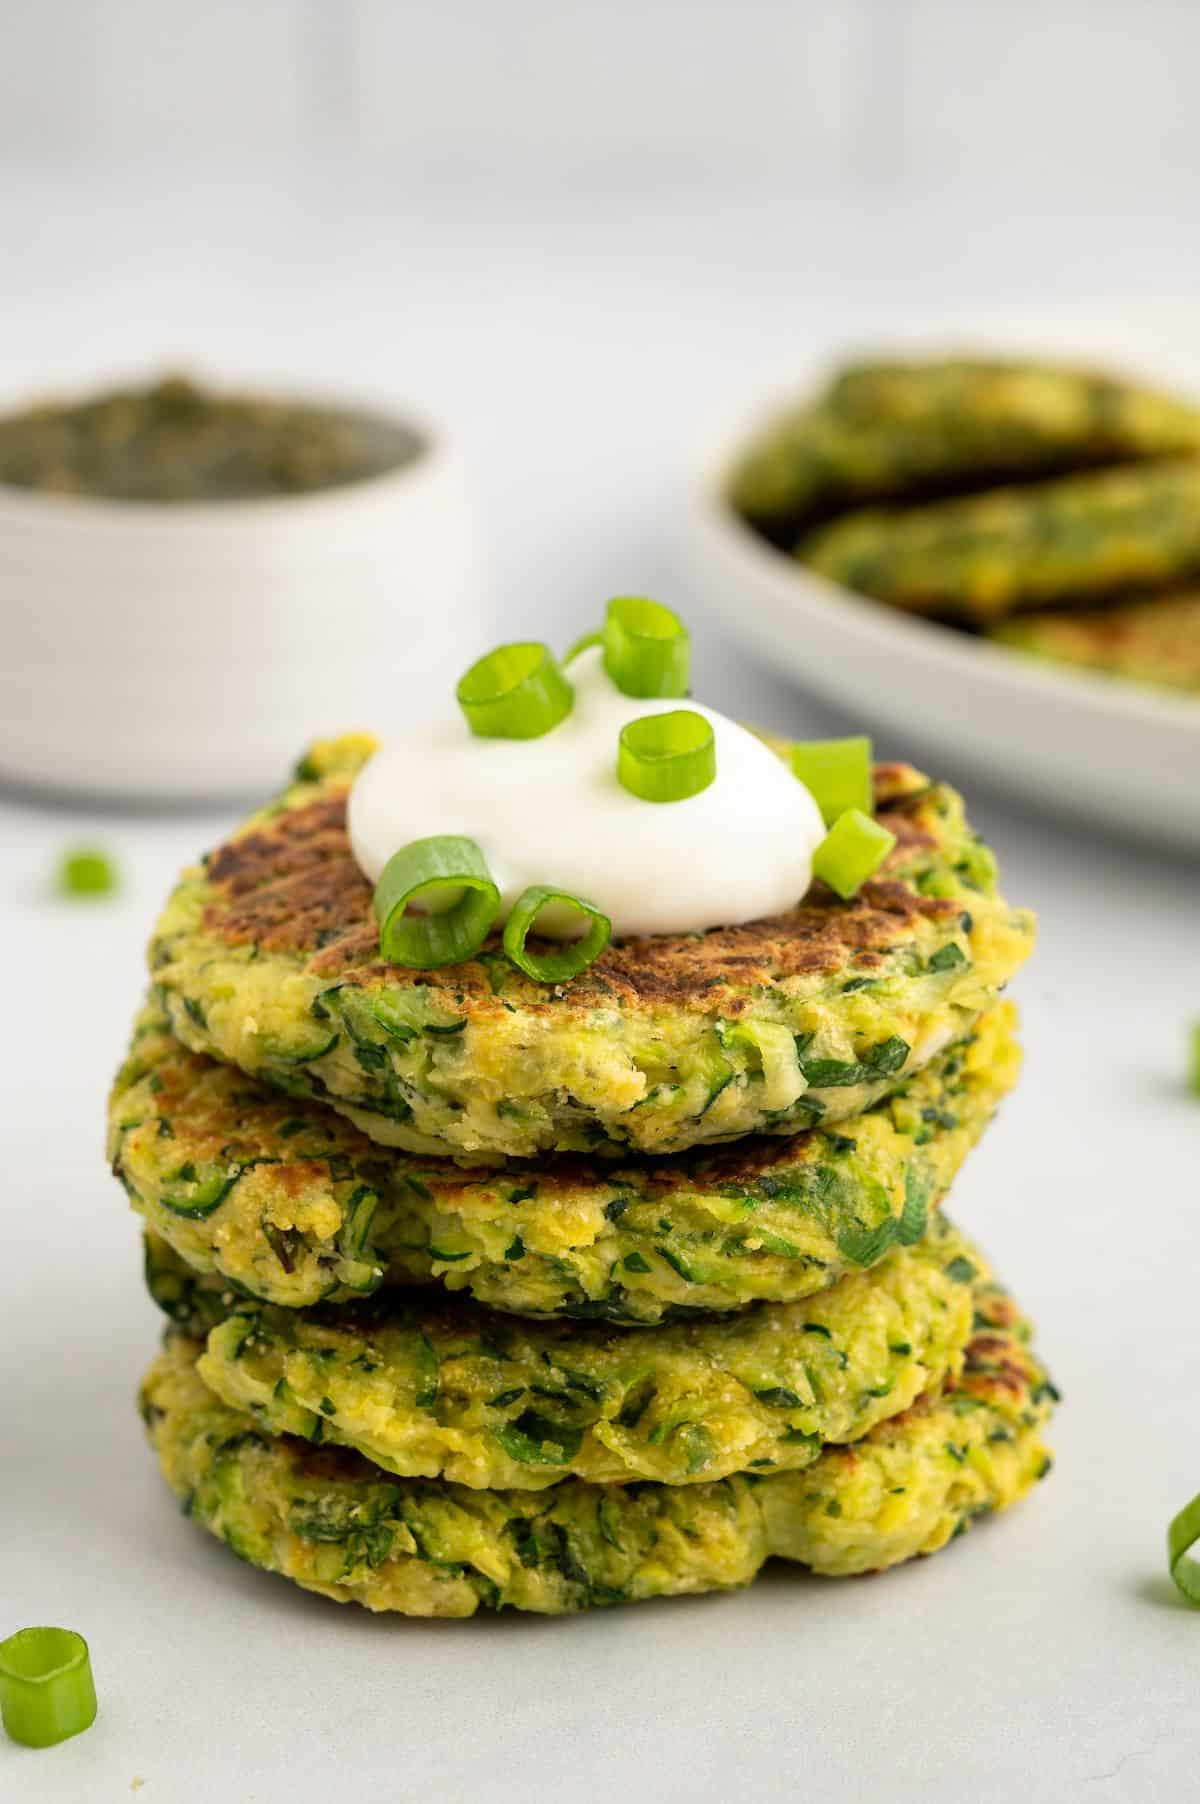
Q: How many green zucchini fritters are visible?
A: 7